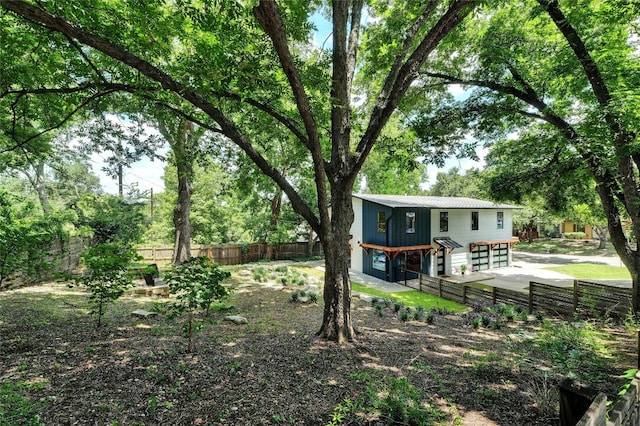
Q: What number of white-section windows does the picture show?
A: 3